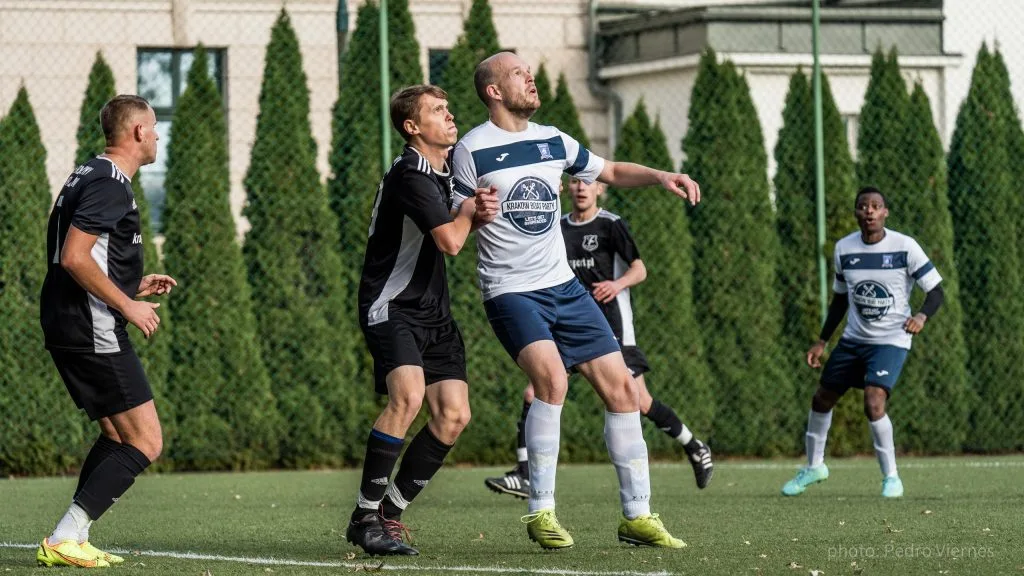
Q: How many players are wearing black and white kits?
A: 3